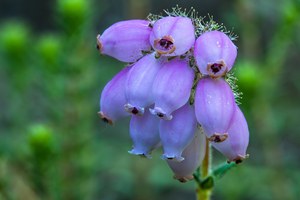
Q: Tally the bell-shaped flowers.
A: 11